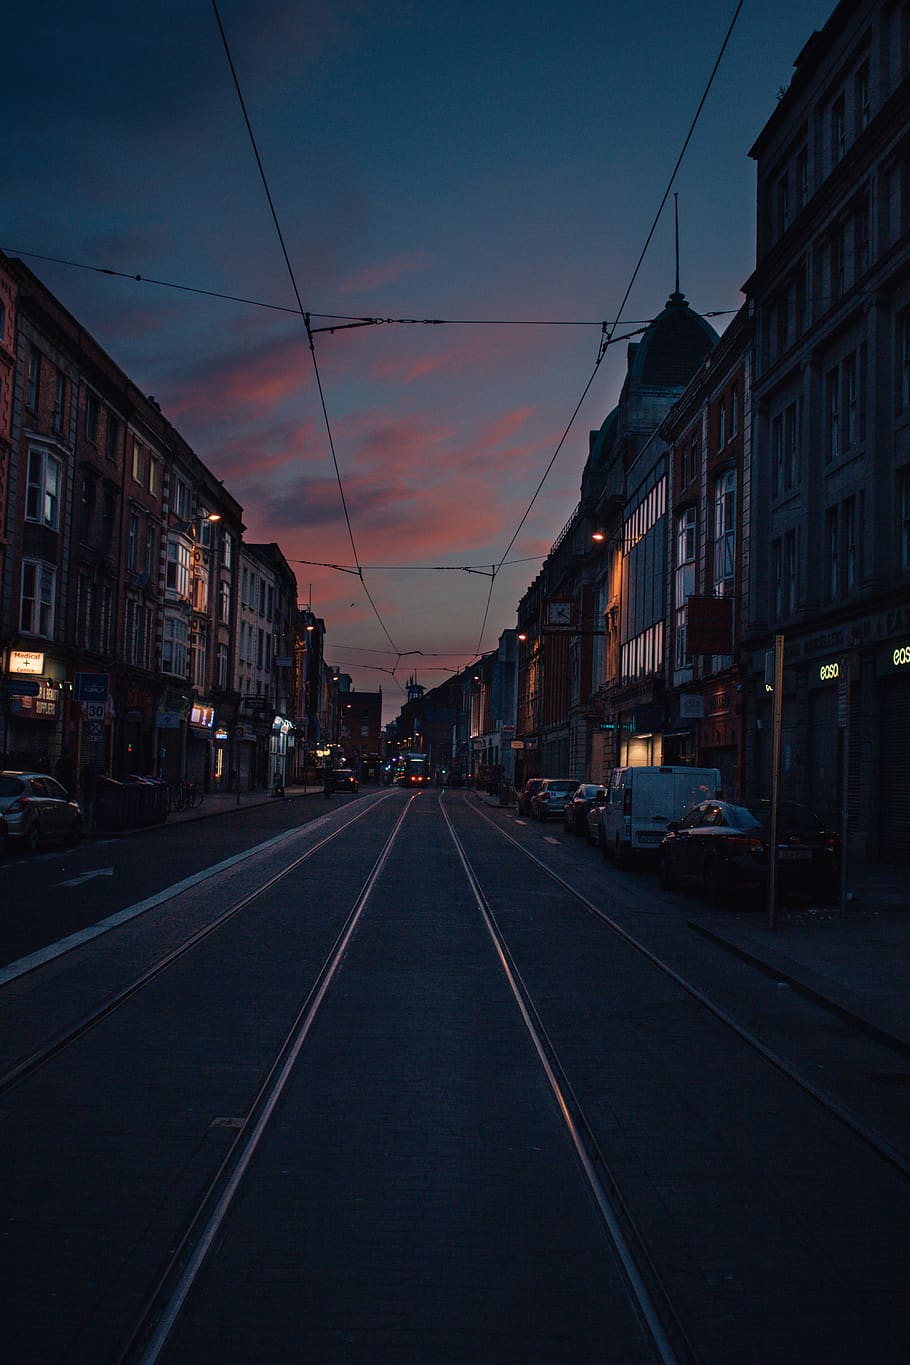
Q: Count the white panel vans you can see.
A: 1